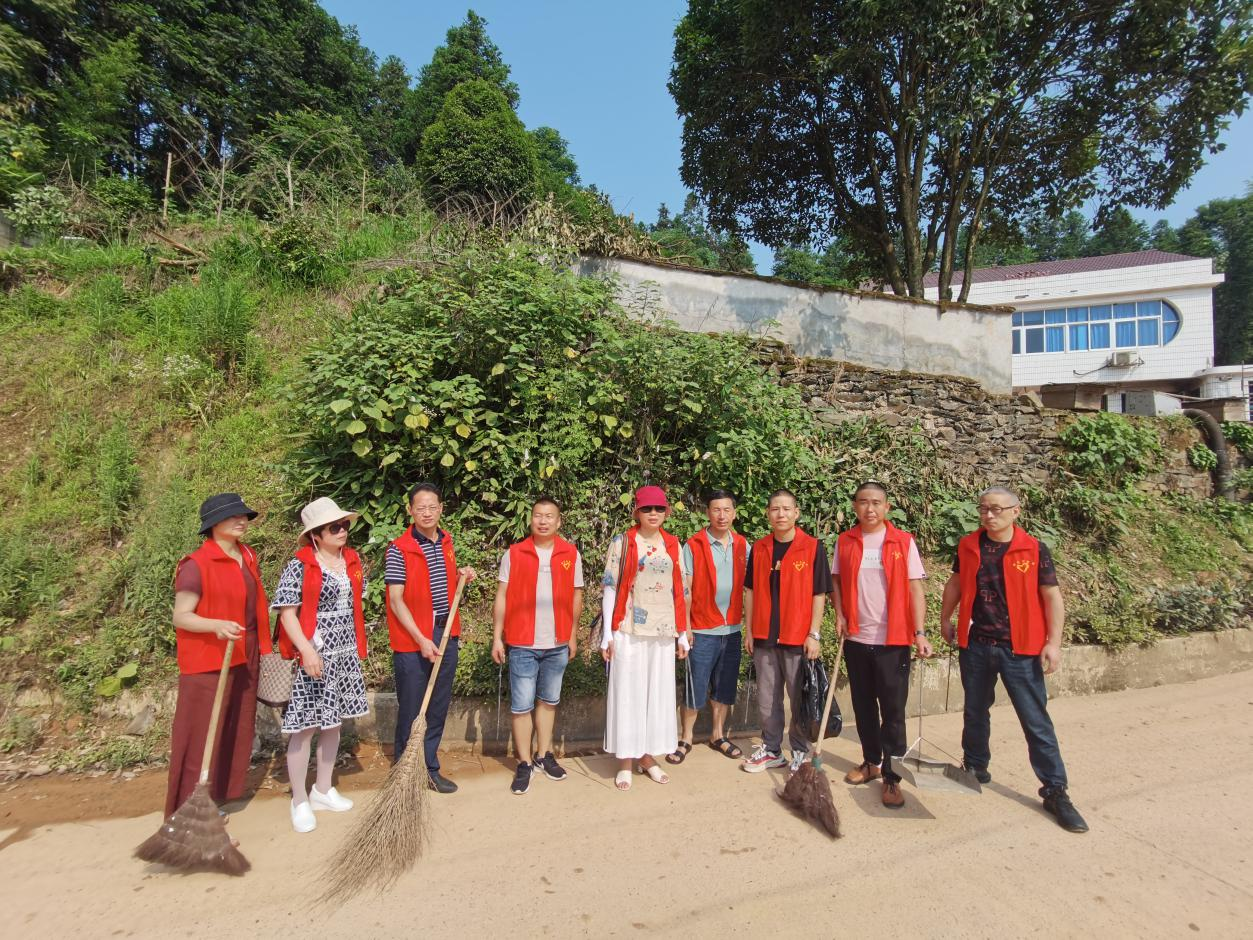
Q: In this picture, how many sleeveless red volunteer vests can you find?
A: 9